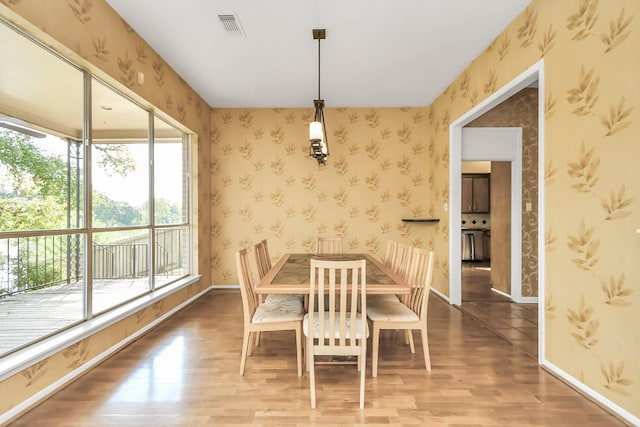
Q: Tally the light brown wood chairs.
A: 8